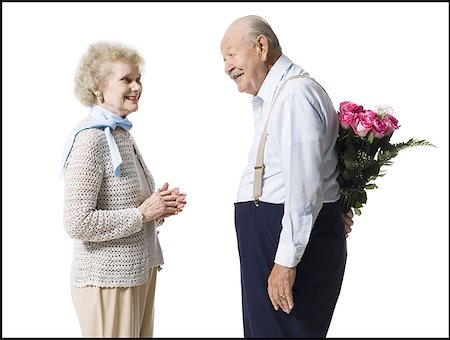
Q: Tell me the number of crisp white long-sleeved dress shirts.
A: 1